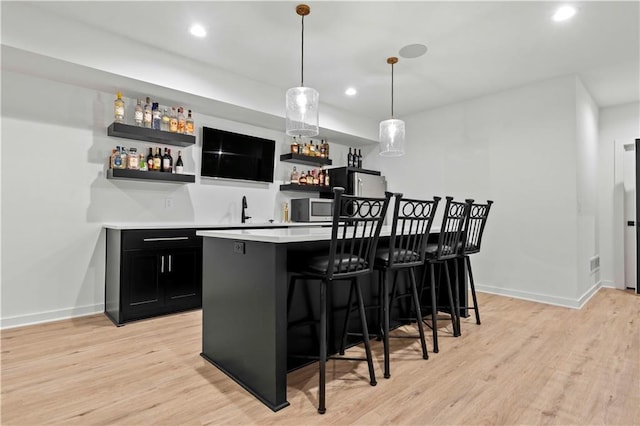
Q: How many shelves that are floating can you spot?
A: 4